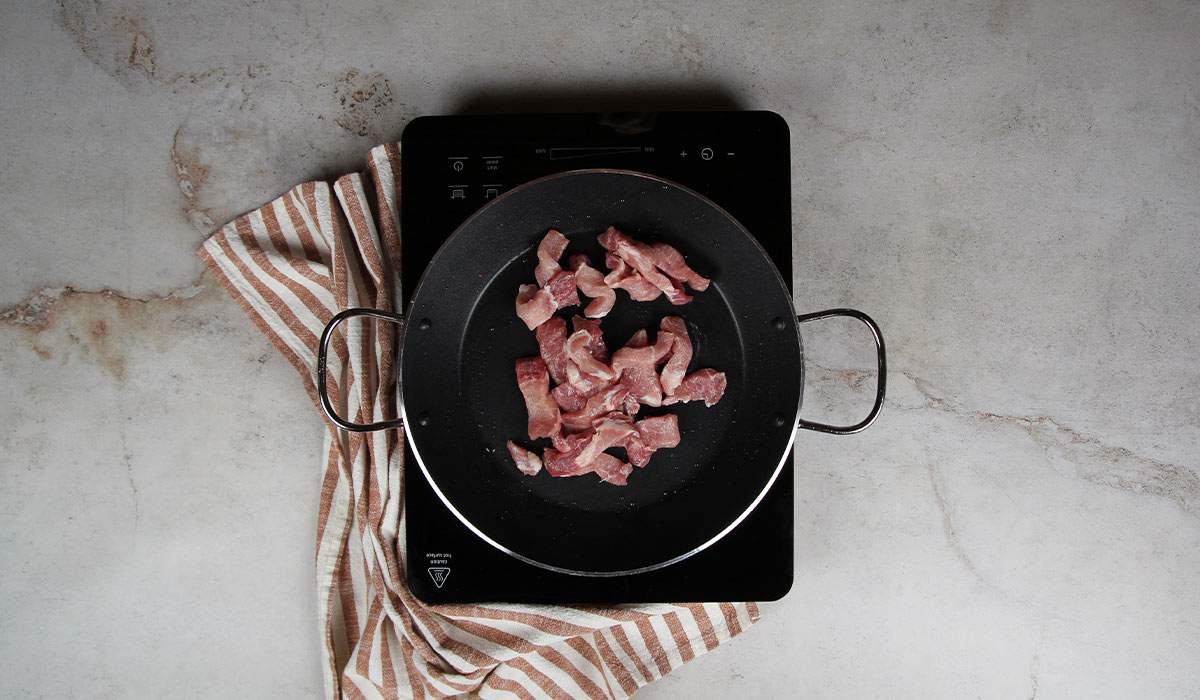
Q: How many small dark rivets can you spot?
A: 4